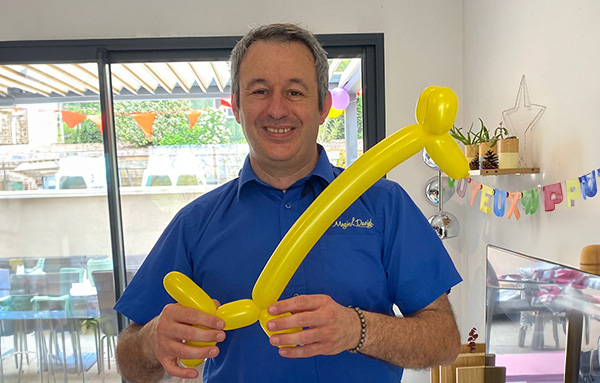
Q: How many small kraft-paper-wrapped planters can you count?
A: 3